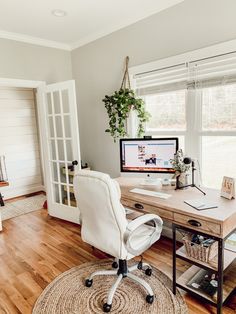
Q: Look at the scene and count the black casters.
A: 5